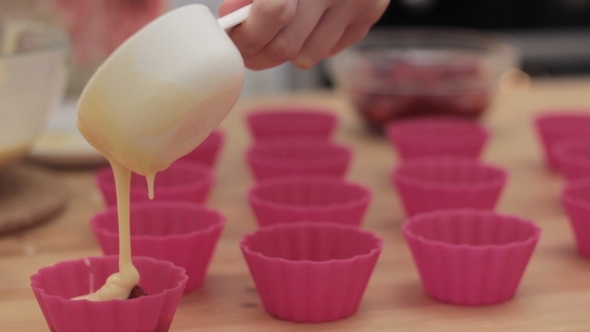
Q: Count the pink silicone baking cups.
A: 14